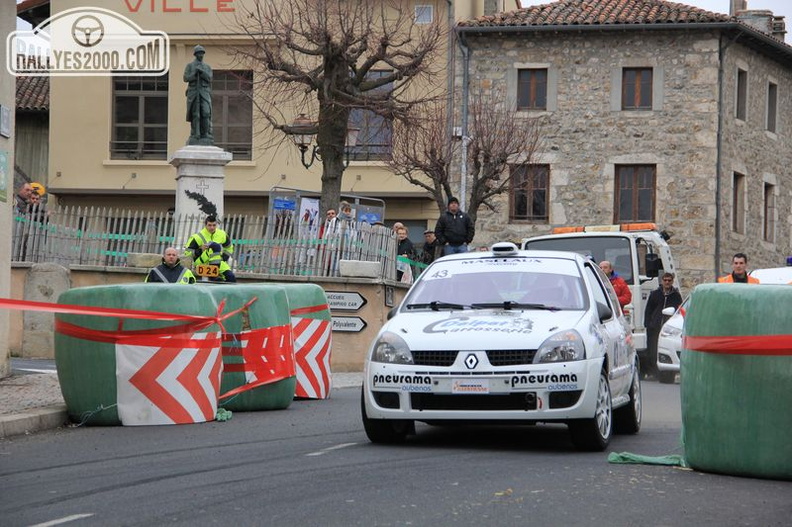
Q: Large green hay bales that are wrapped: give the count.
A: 4